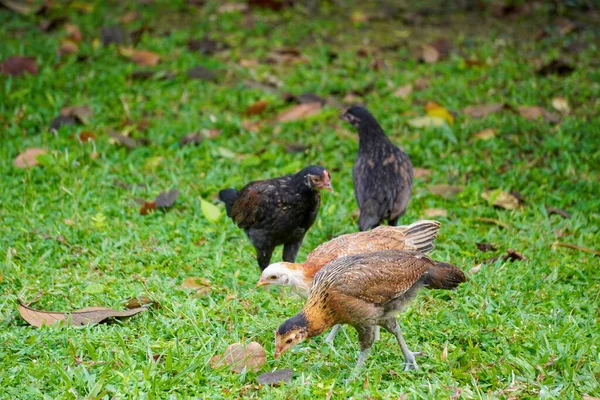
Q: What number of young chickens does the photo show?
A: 4